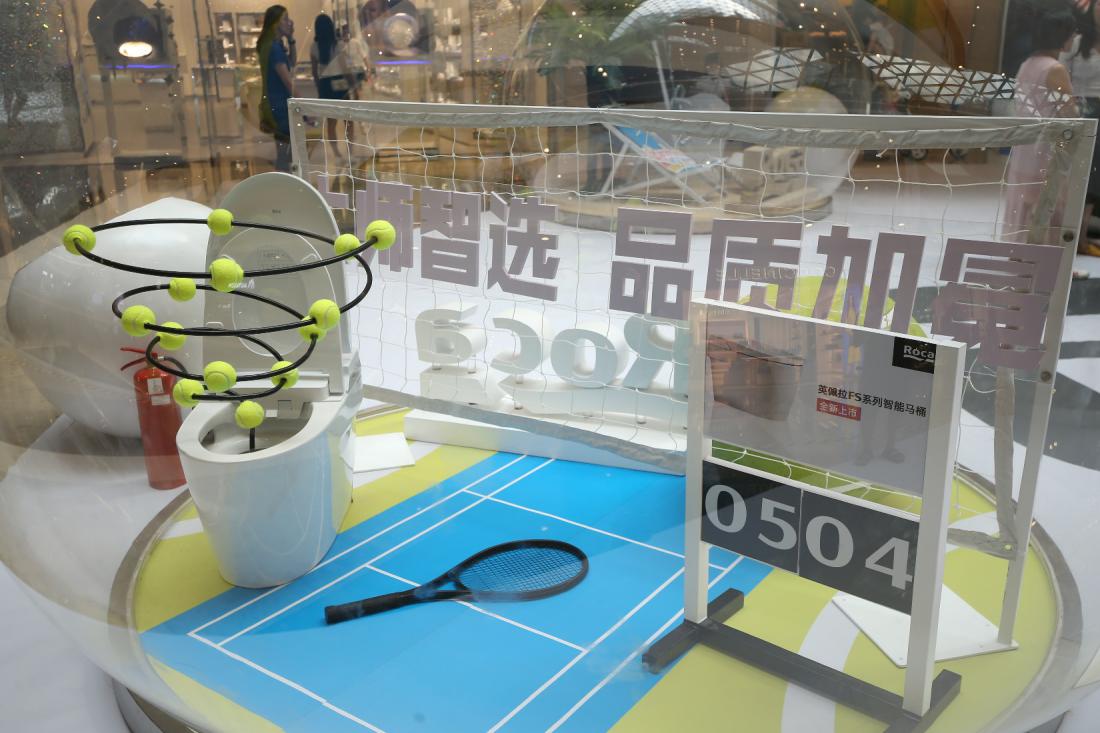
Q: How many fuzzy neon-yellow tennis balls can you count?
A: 14